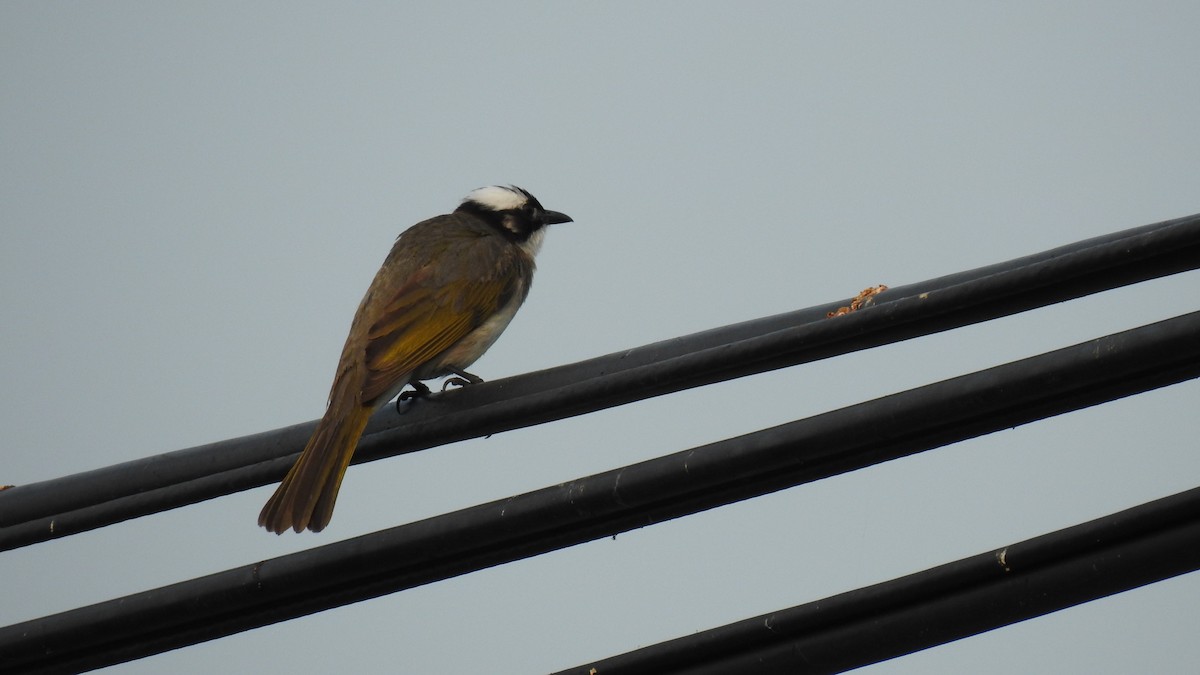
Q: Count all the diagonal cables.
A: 3